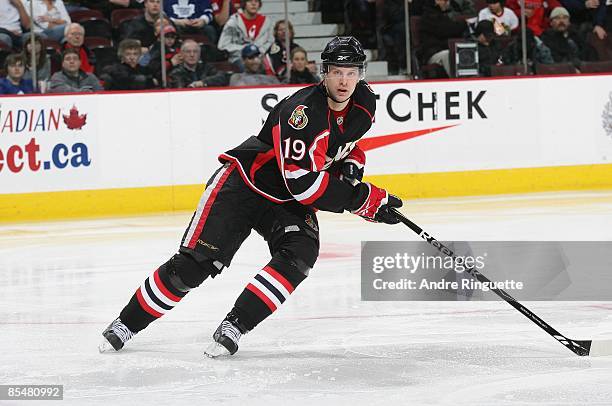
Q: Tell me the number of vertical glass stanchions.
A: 5